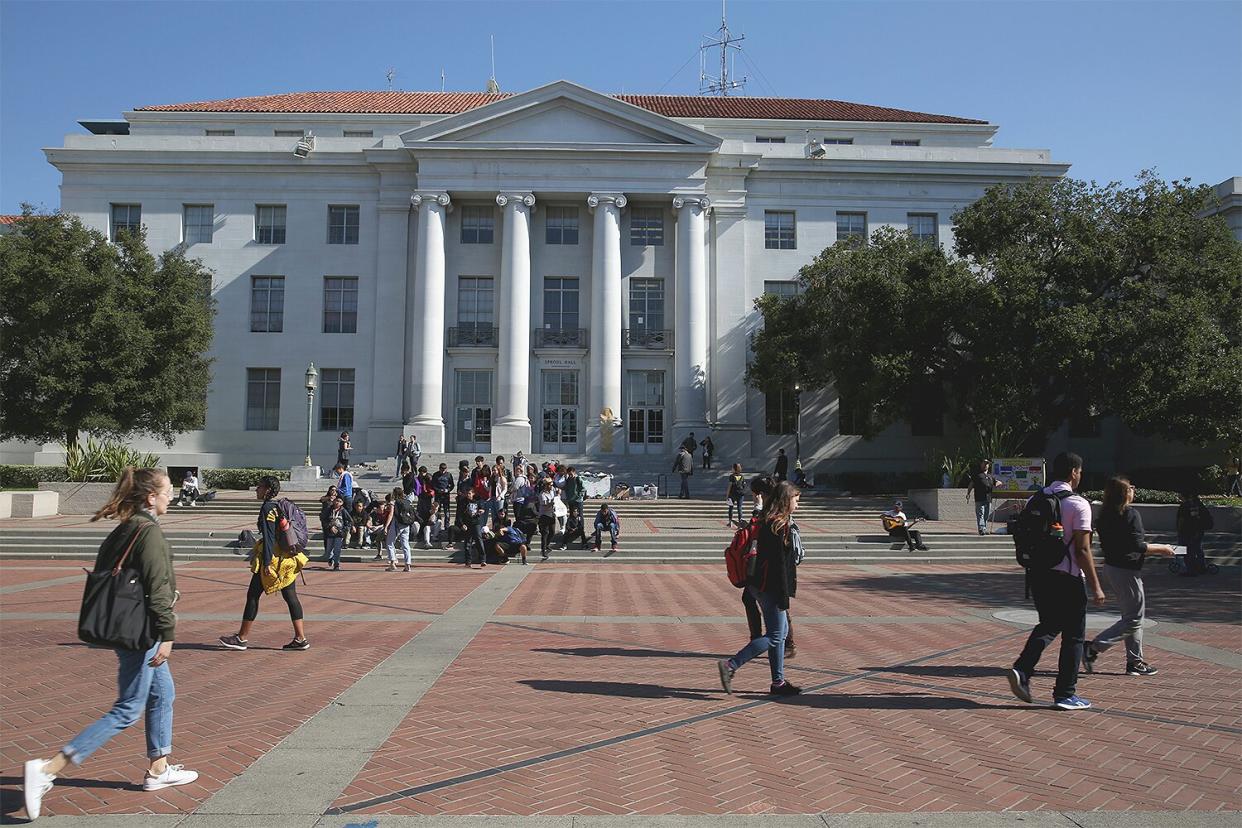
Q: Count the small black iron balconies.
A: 3